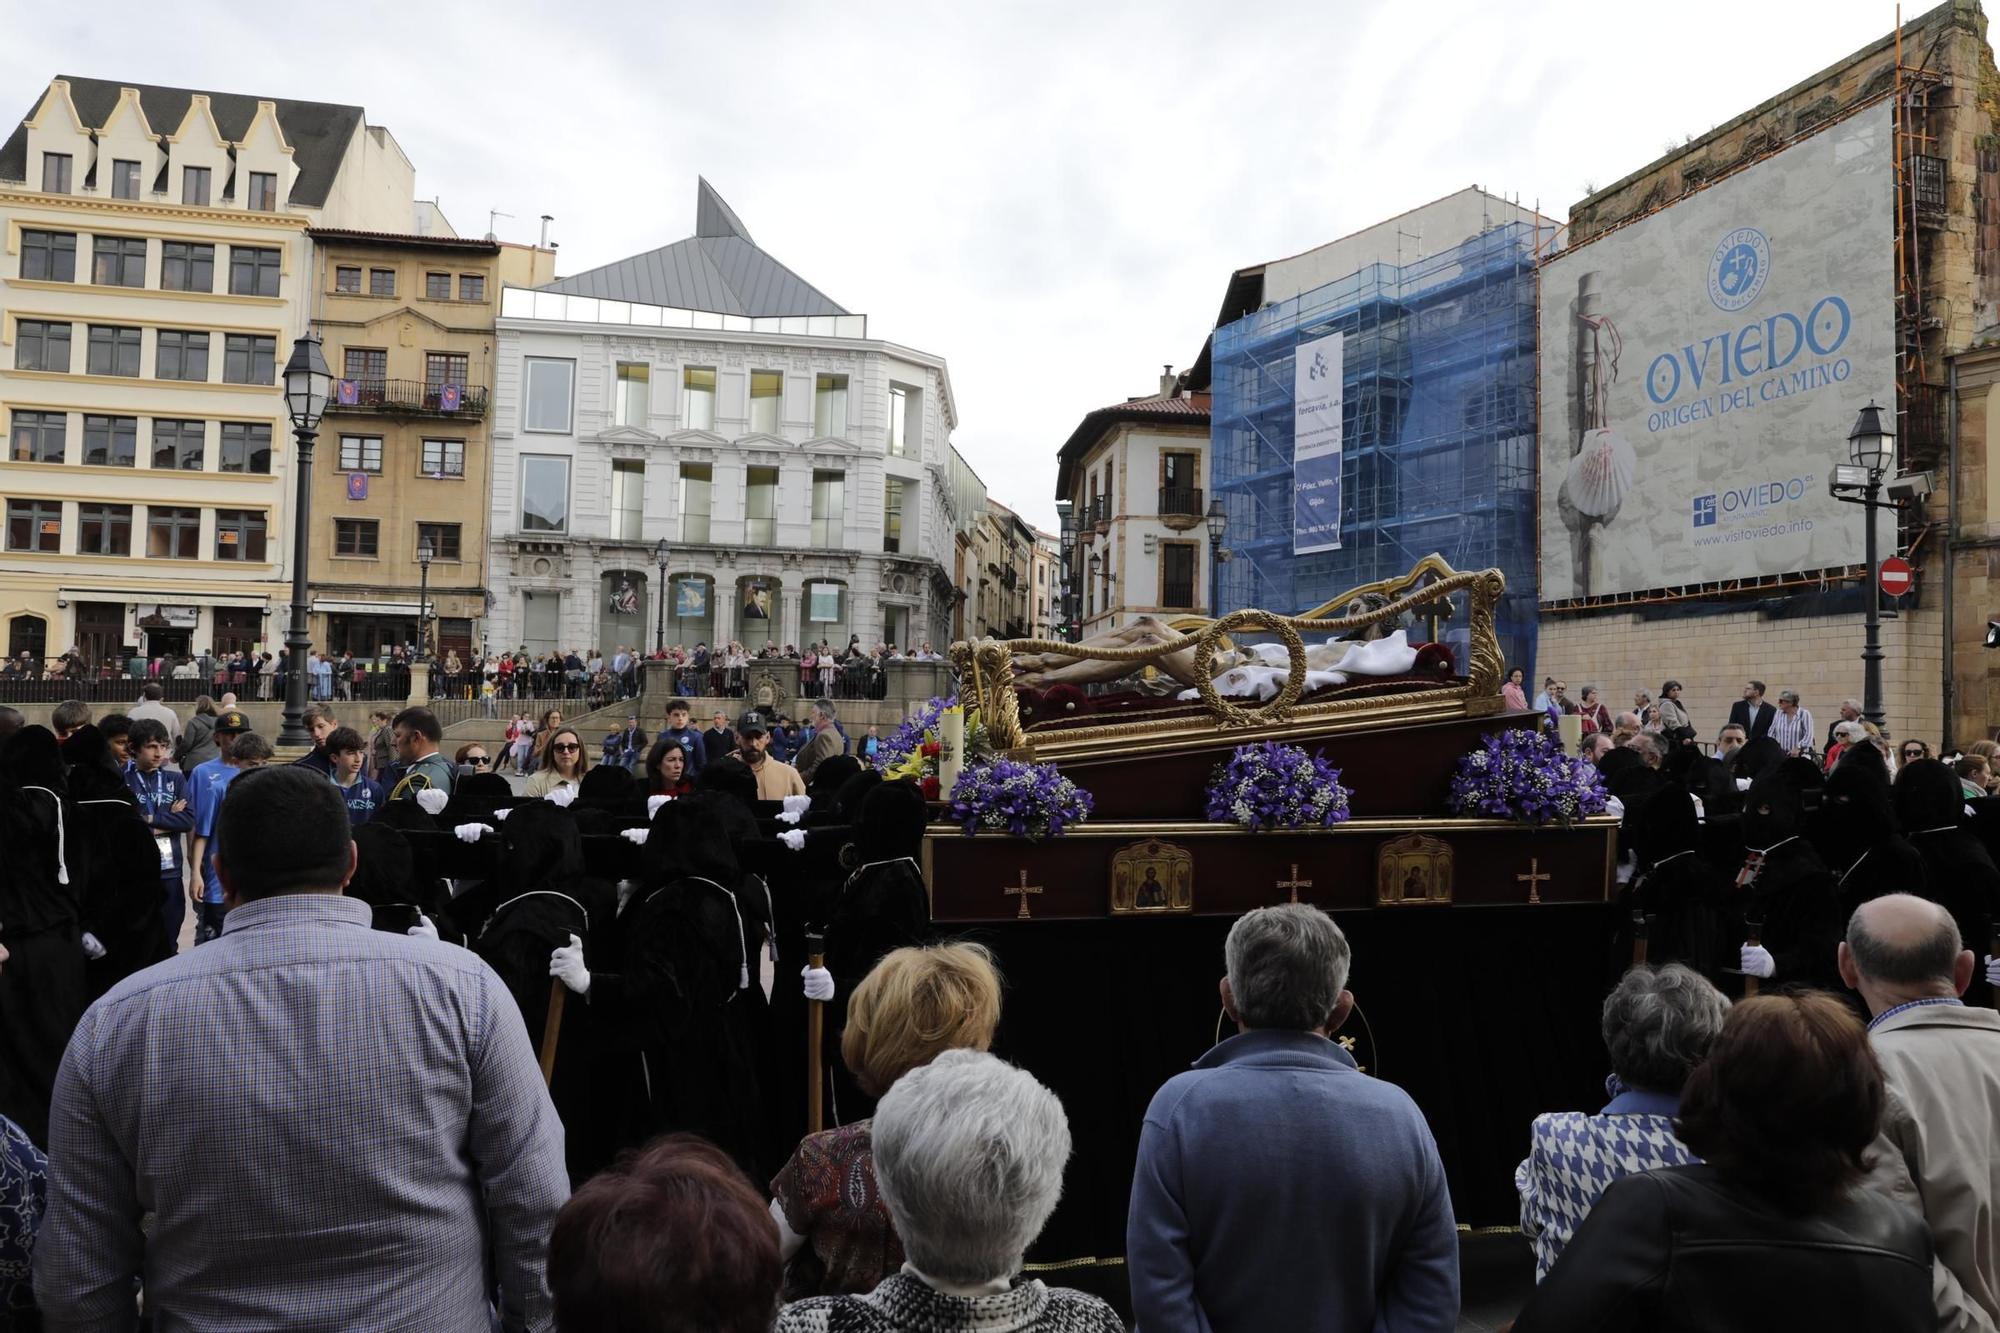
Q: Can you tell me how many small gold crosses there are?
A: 3